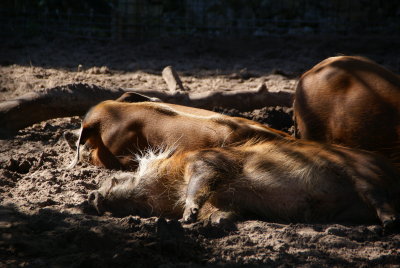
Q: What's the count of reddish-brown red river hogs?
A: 3